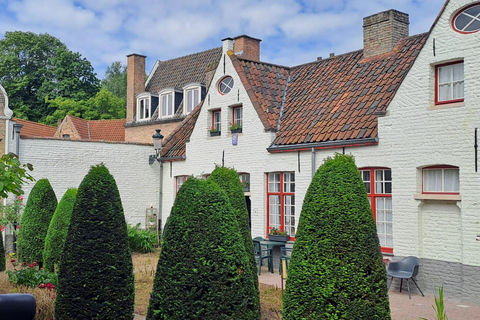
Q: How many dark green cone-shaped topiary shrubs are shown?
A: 6